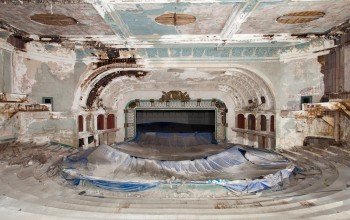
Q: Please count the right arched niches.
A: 4